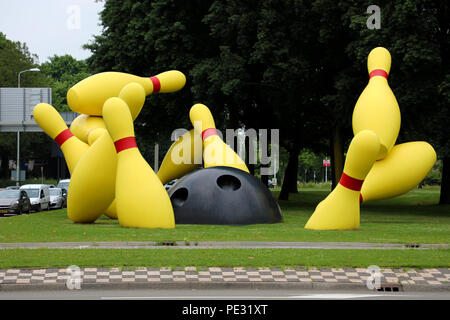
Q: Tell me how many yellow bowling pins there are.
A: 10